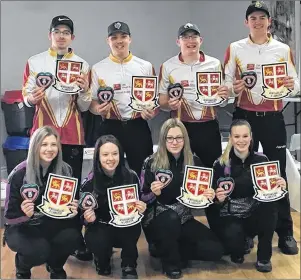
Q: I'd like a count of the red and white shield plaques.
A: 8